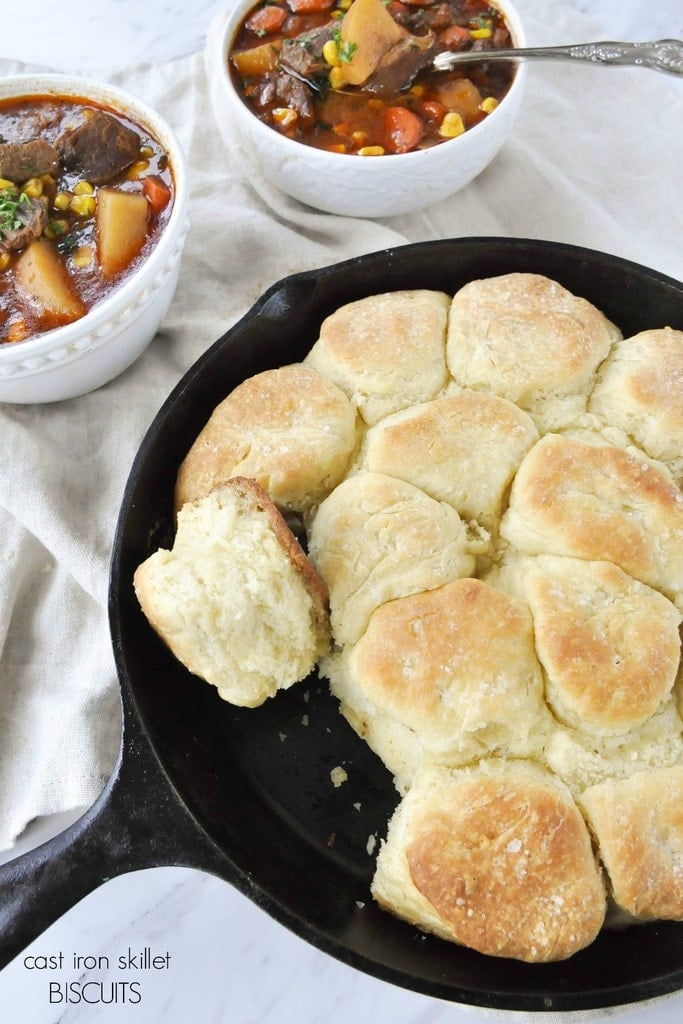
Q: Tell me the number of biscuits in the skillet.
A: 12